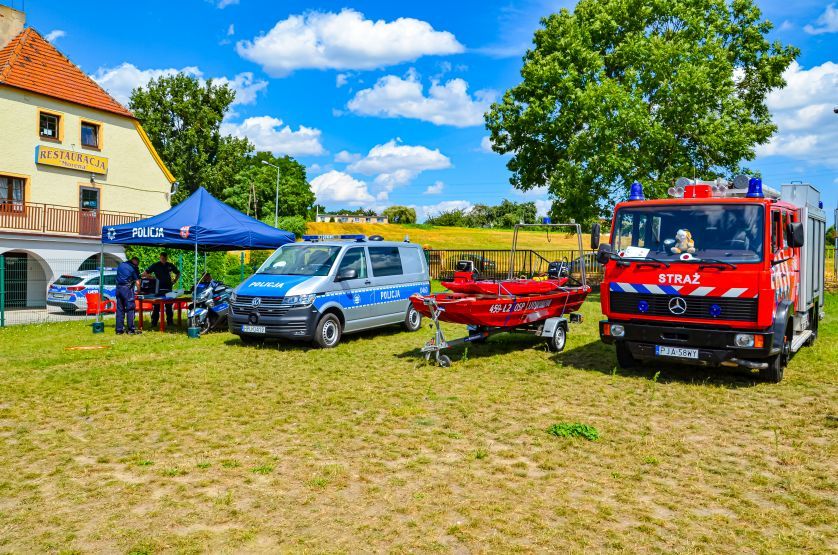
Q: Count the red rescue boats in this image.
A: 2